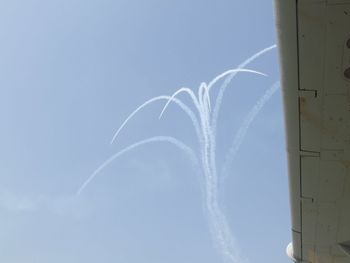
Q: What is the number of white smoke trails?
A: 7